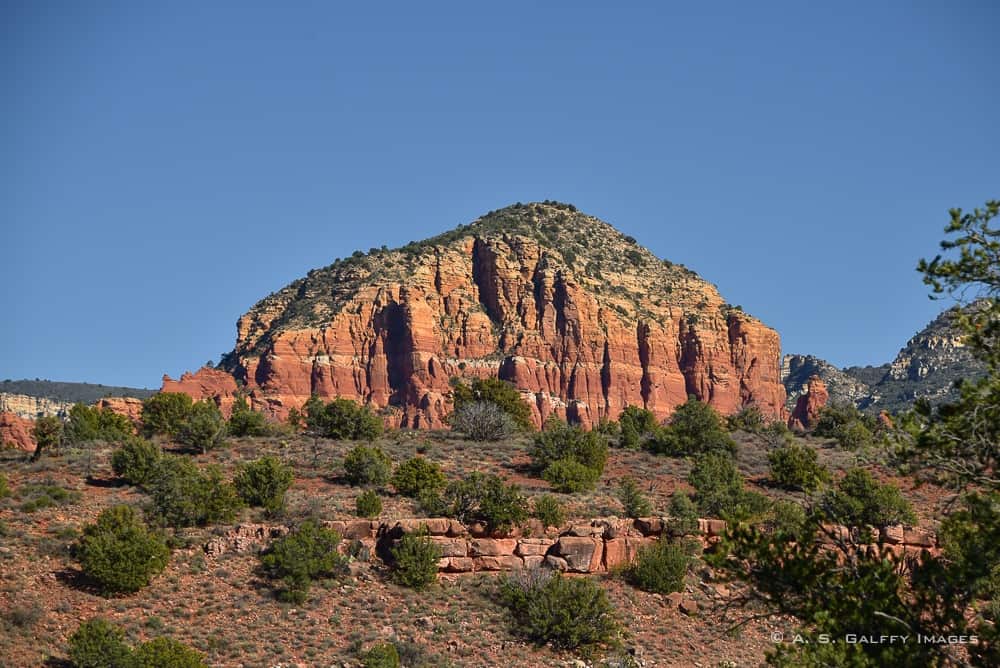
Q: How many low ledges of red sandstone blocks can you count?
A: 1